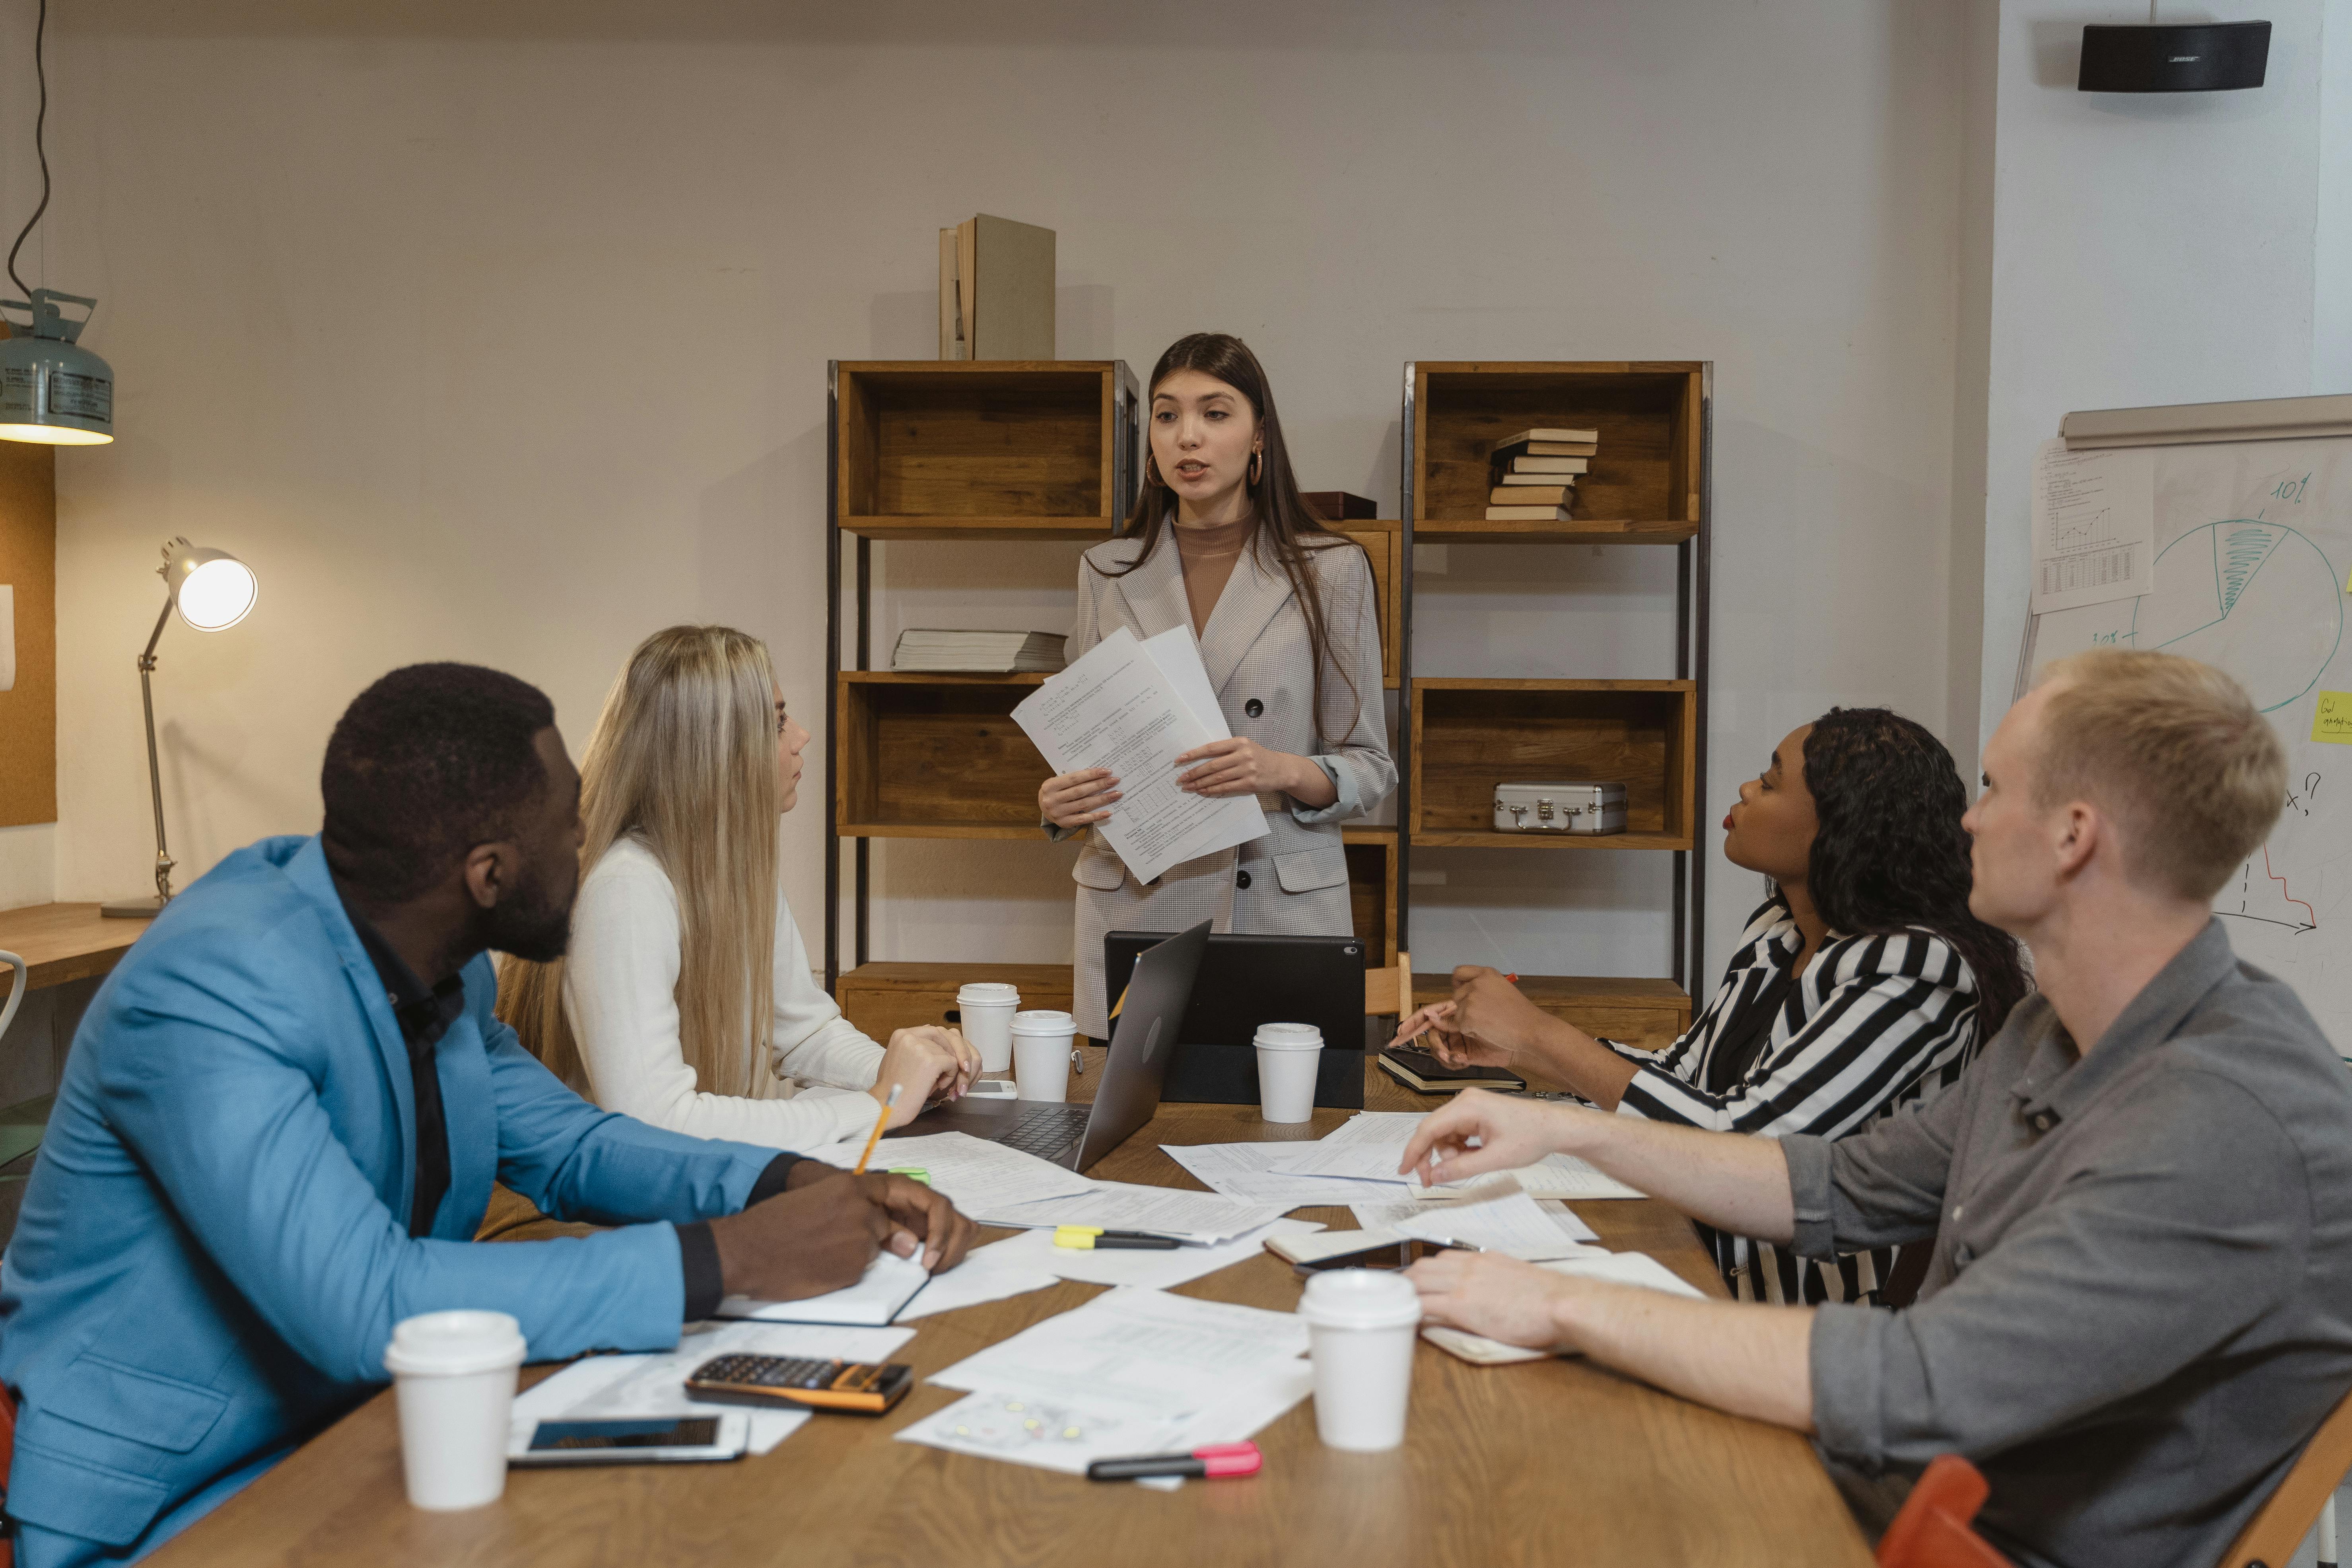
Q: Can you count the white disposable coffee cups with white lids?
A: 5